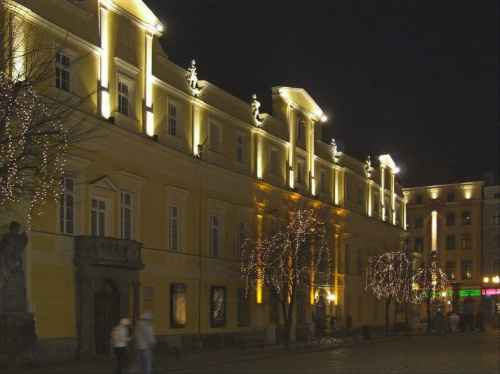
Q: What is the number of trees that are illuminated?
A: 4